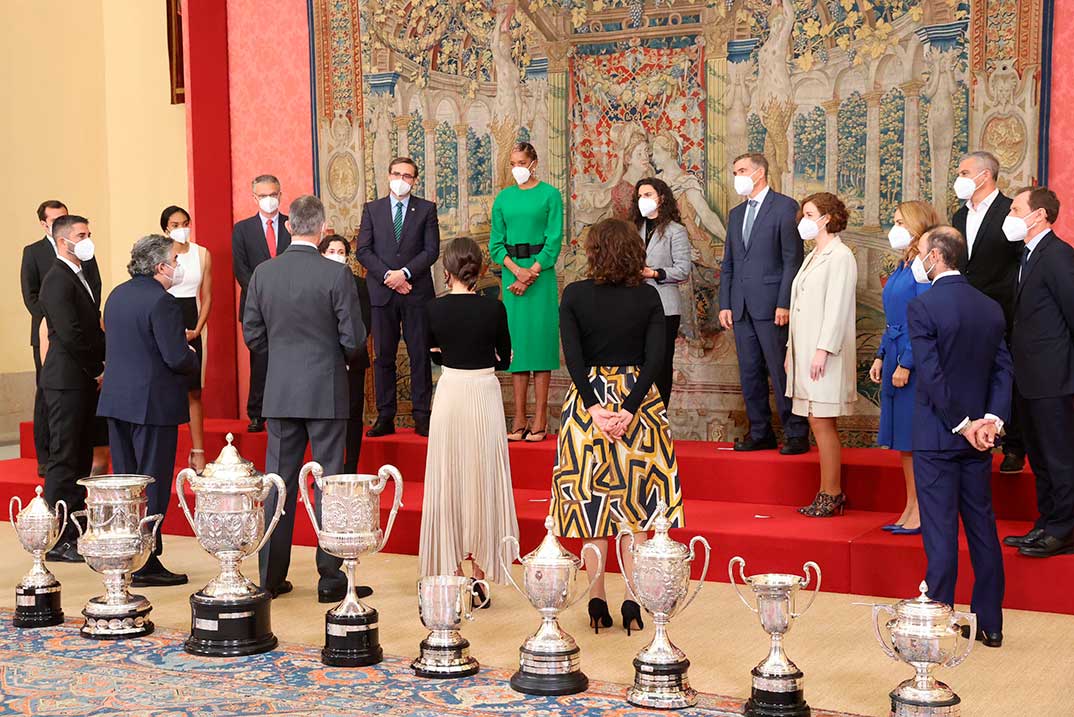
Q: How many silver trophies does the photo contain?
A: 9